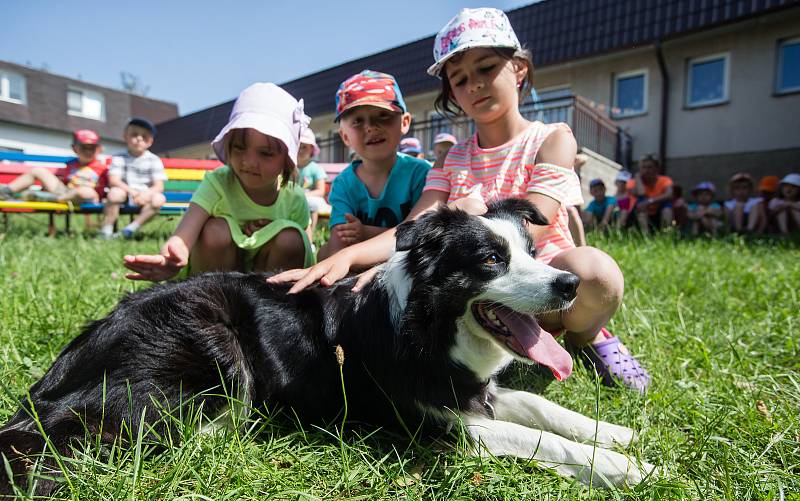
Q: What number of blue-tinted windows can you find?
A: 3